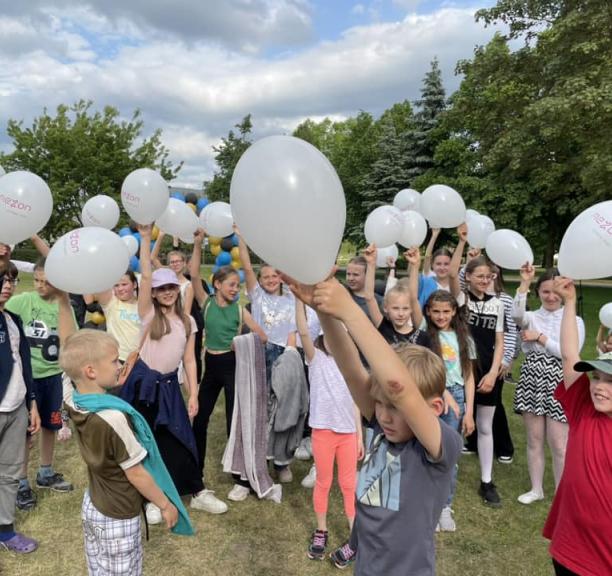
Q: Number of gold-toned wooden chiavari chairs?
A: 0